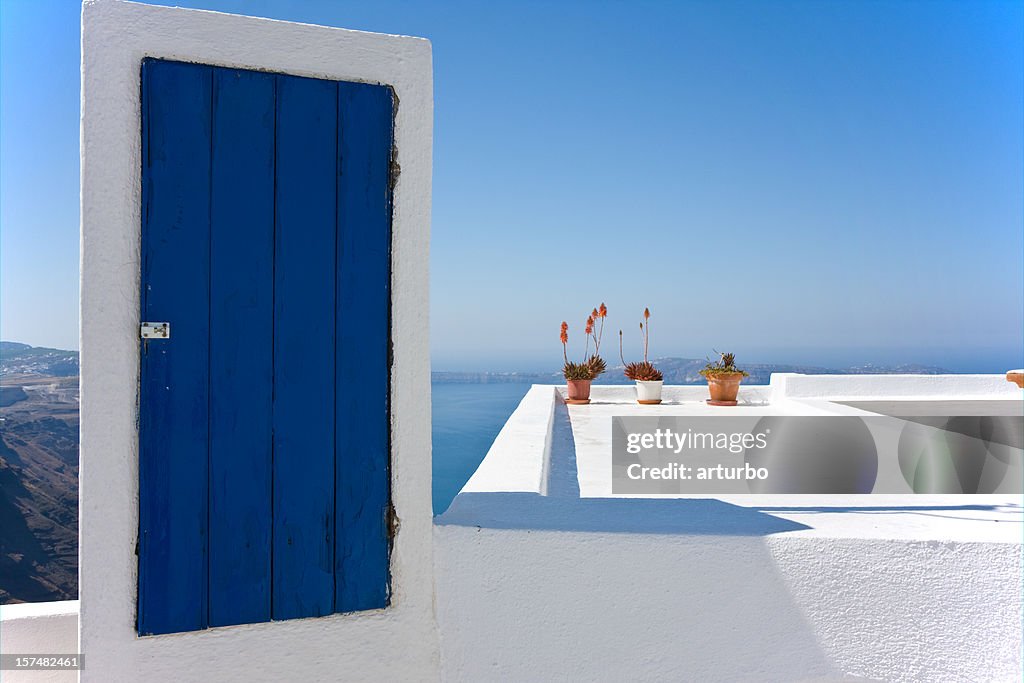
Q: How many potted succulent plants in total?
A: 3